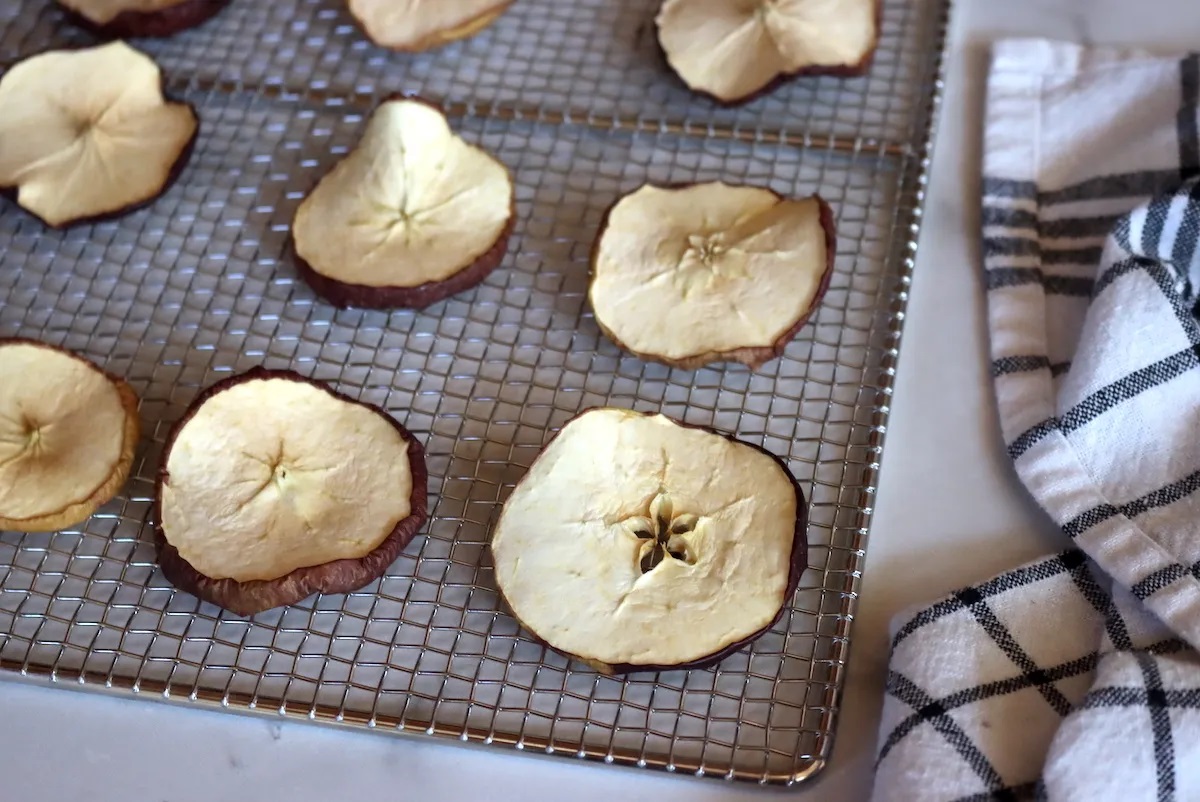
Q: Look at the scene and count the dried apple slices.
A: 9